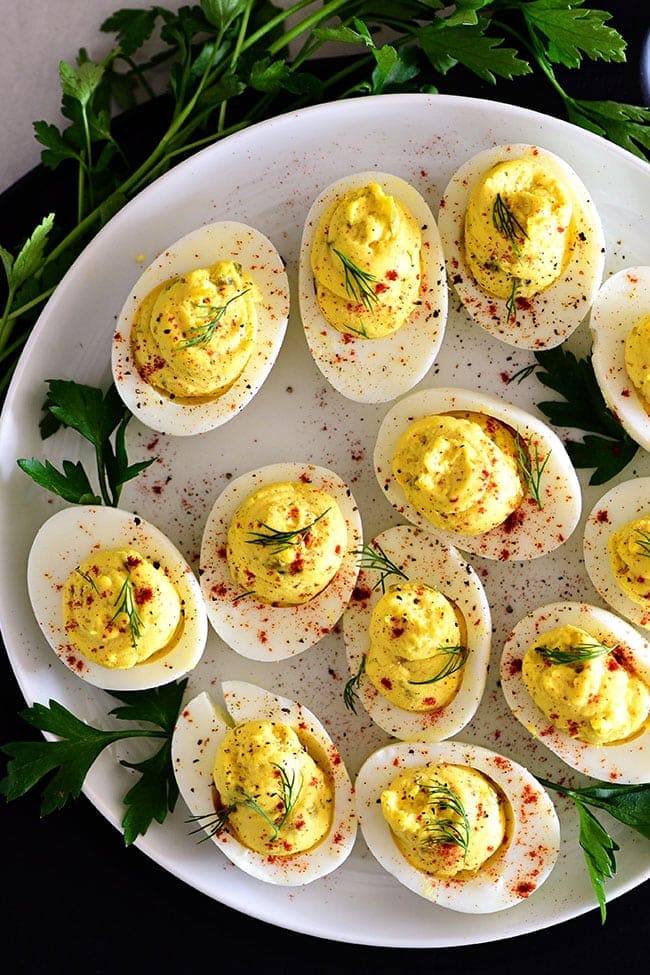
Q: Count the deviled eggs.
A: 12